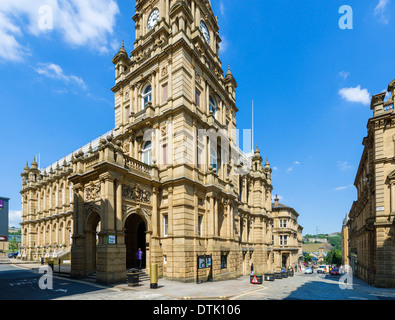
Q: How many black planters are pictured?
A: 5